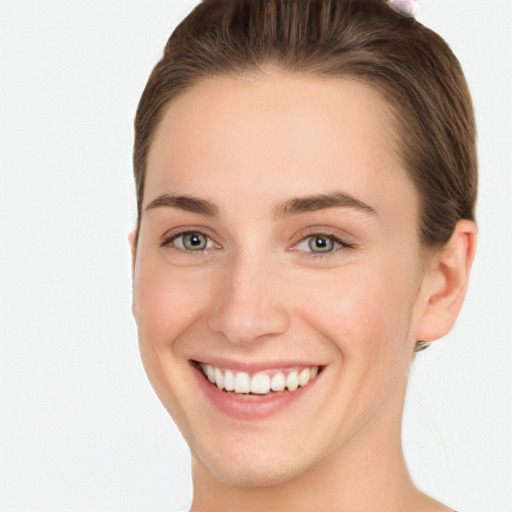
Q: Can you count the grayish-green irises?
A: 2